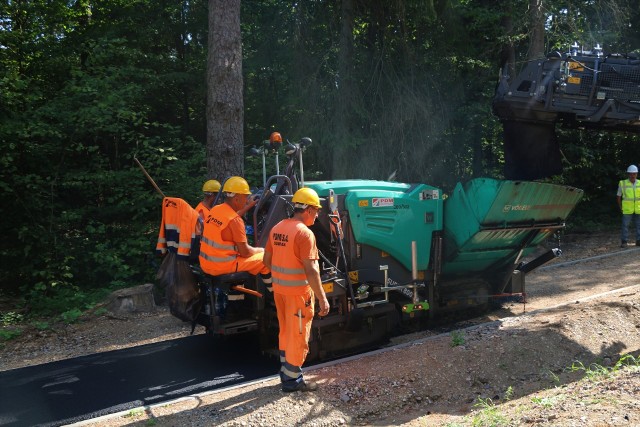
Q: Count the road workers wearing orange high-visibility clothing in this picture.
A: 3